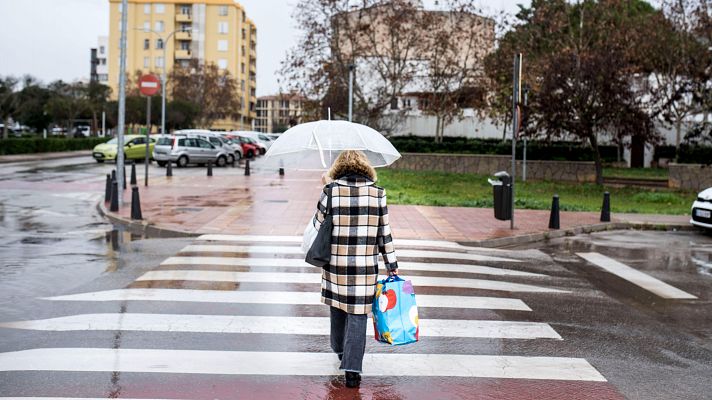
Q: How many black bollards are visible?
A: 12